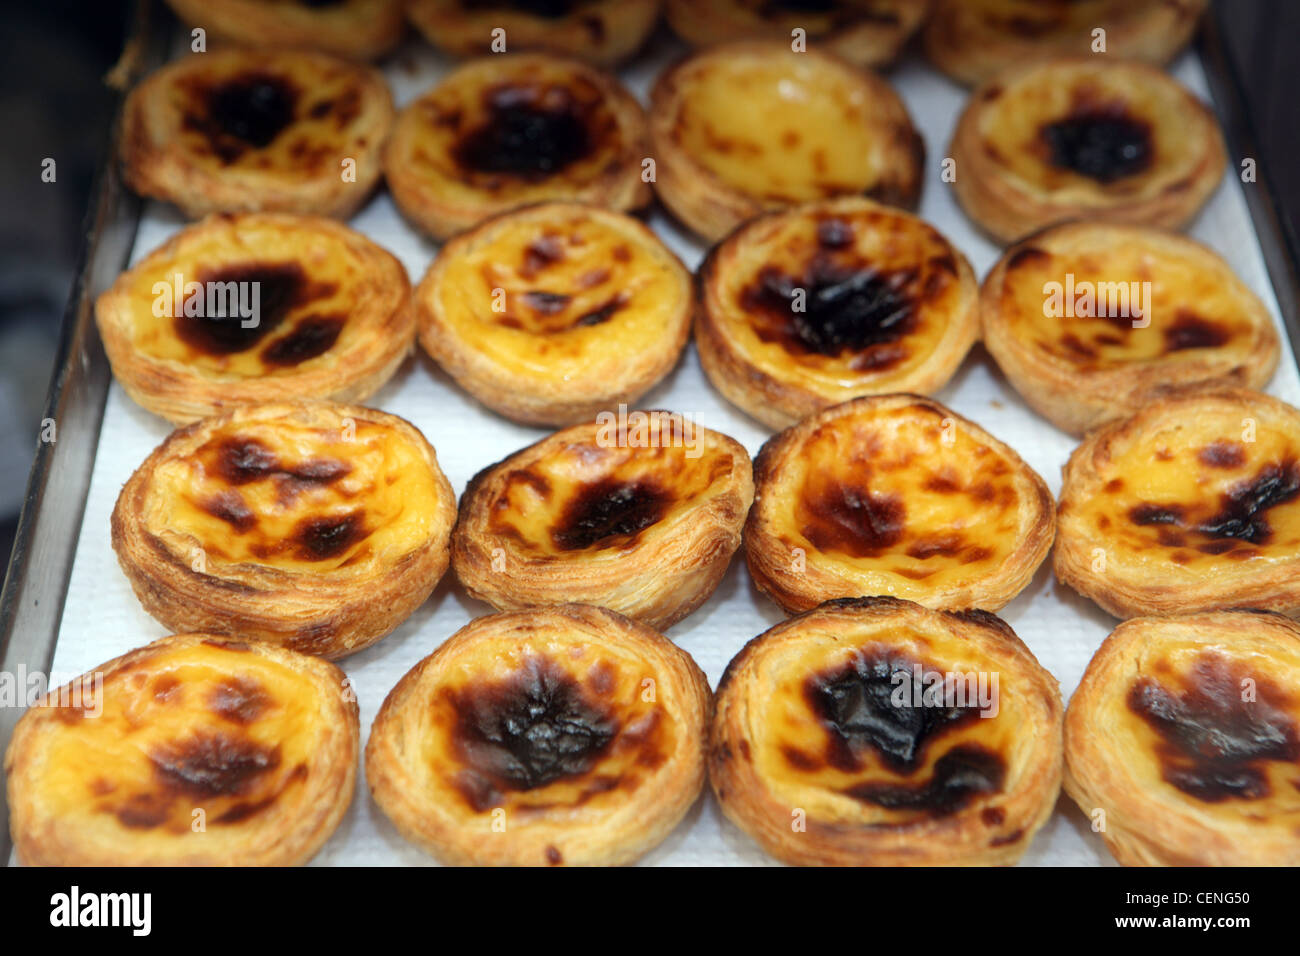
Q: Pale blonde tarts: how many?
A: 1